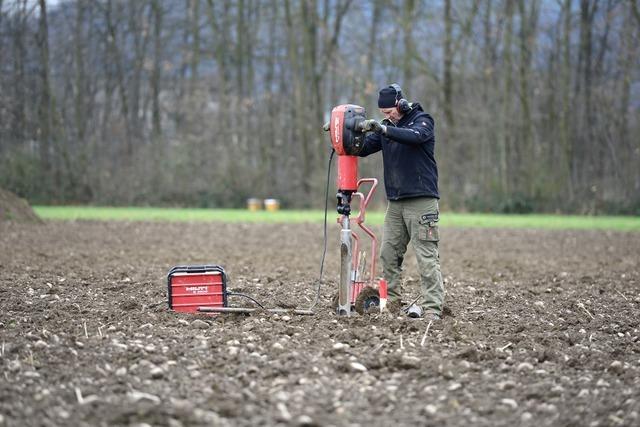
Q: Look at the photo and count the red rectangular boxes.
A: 1